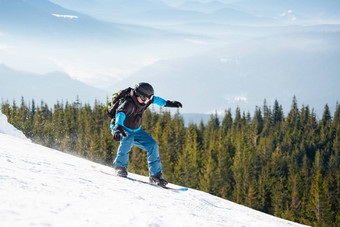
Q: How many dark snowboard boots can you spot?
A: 2